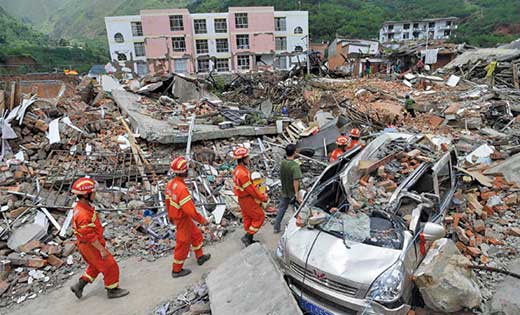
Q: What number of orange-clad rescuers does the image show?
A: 5